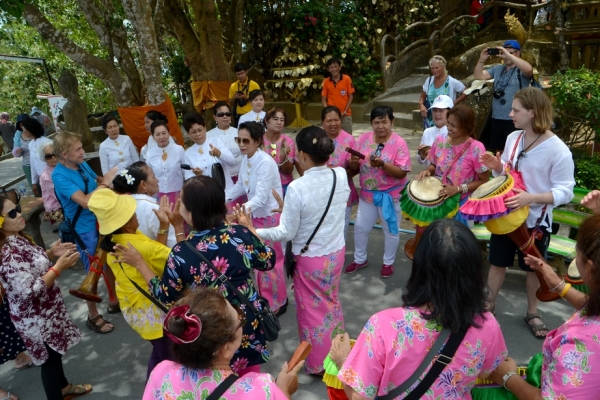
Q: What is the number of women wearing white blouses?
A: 11